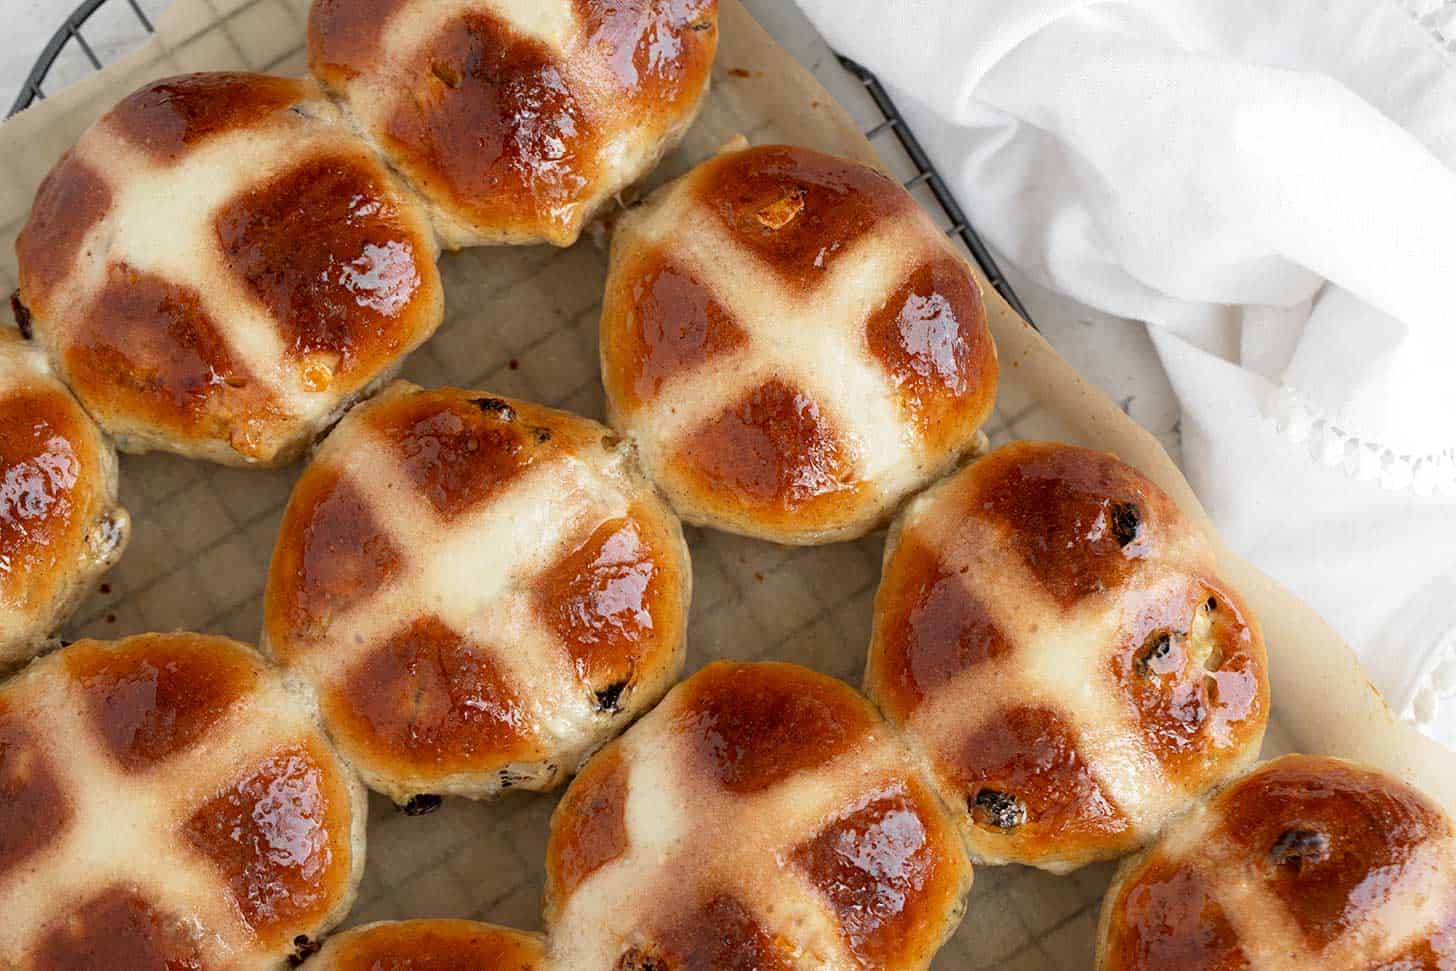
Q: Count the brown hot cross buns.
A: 10